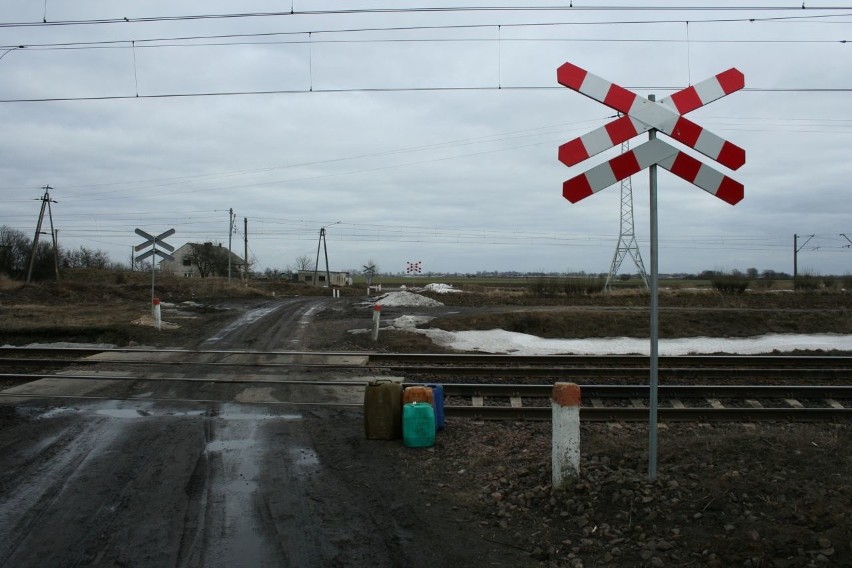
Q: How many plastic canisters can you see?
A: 4